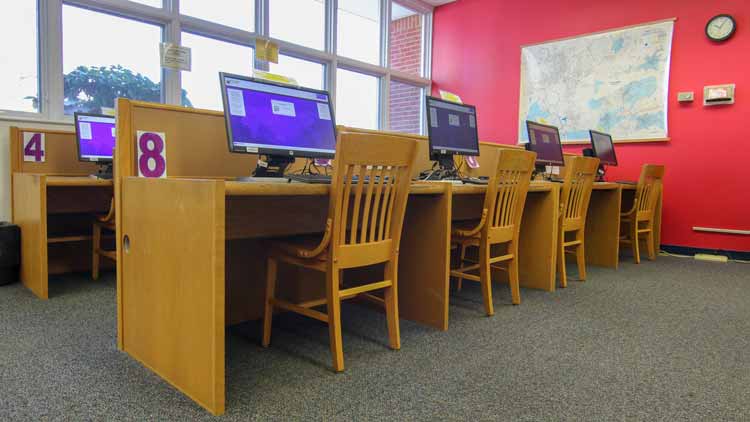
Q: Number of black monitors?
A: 5